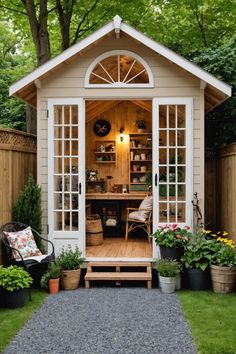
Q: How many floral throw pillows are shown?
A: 1